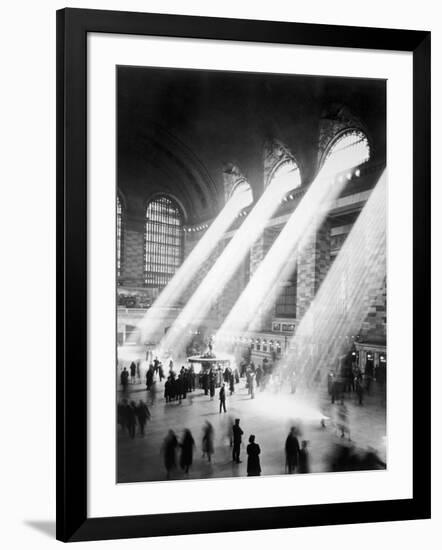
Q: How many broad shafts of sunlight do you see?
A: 4